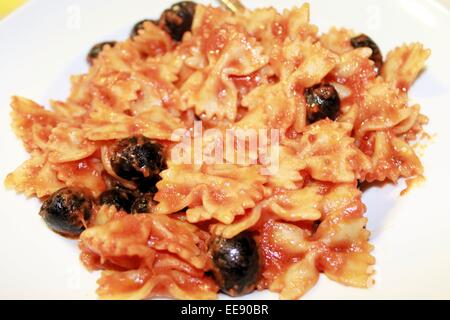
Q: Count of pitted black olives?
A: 10